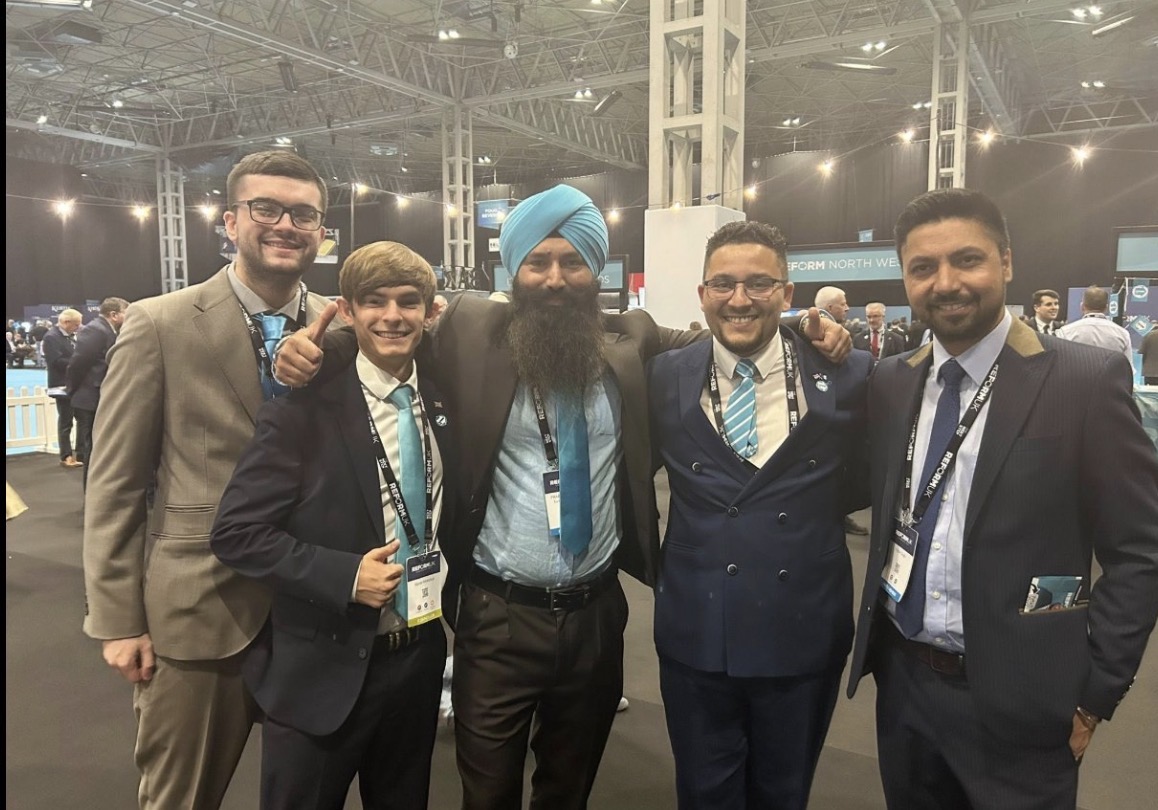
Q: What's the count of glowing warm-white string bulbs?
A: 14